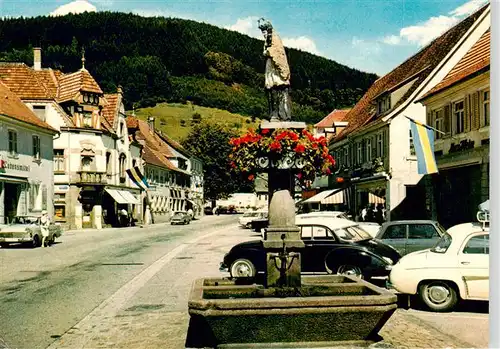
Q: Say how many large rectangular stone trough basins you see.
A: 1